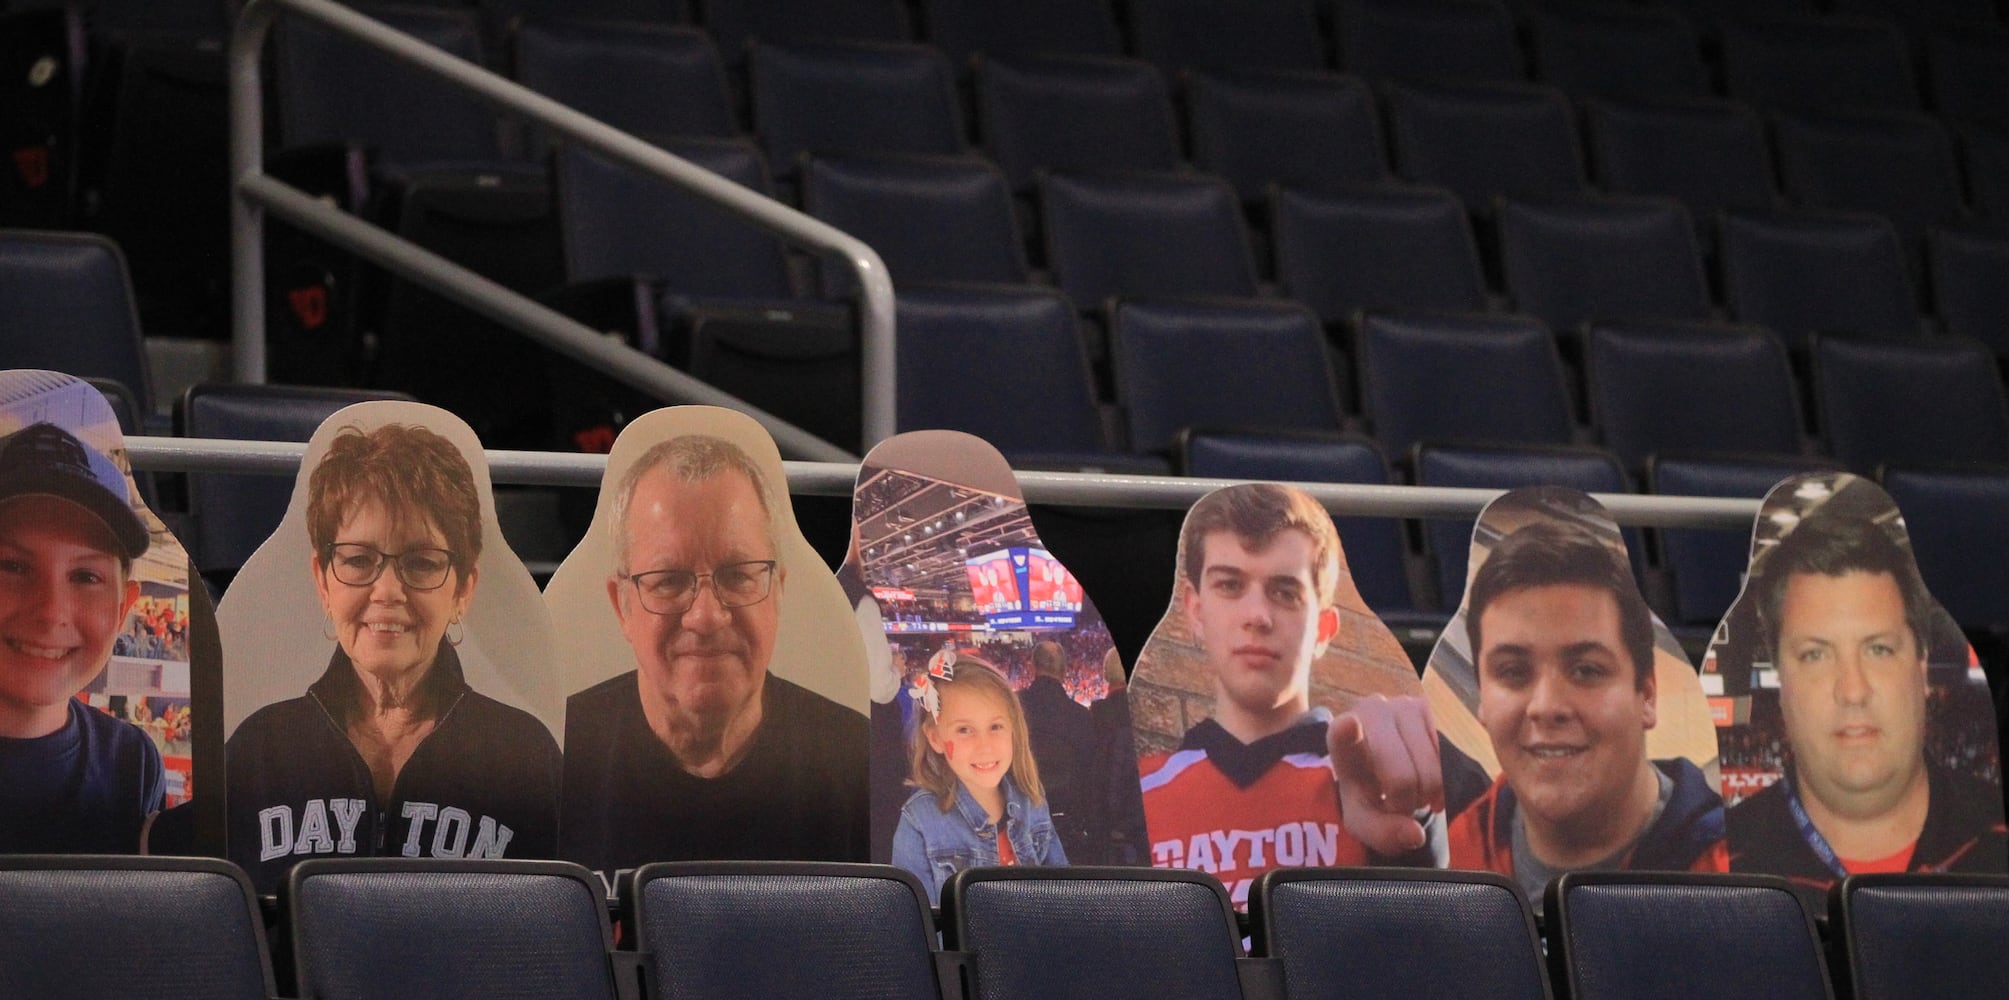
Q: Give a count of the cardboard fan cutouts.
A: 7